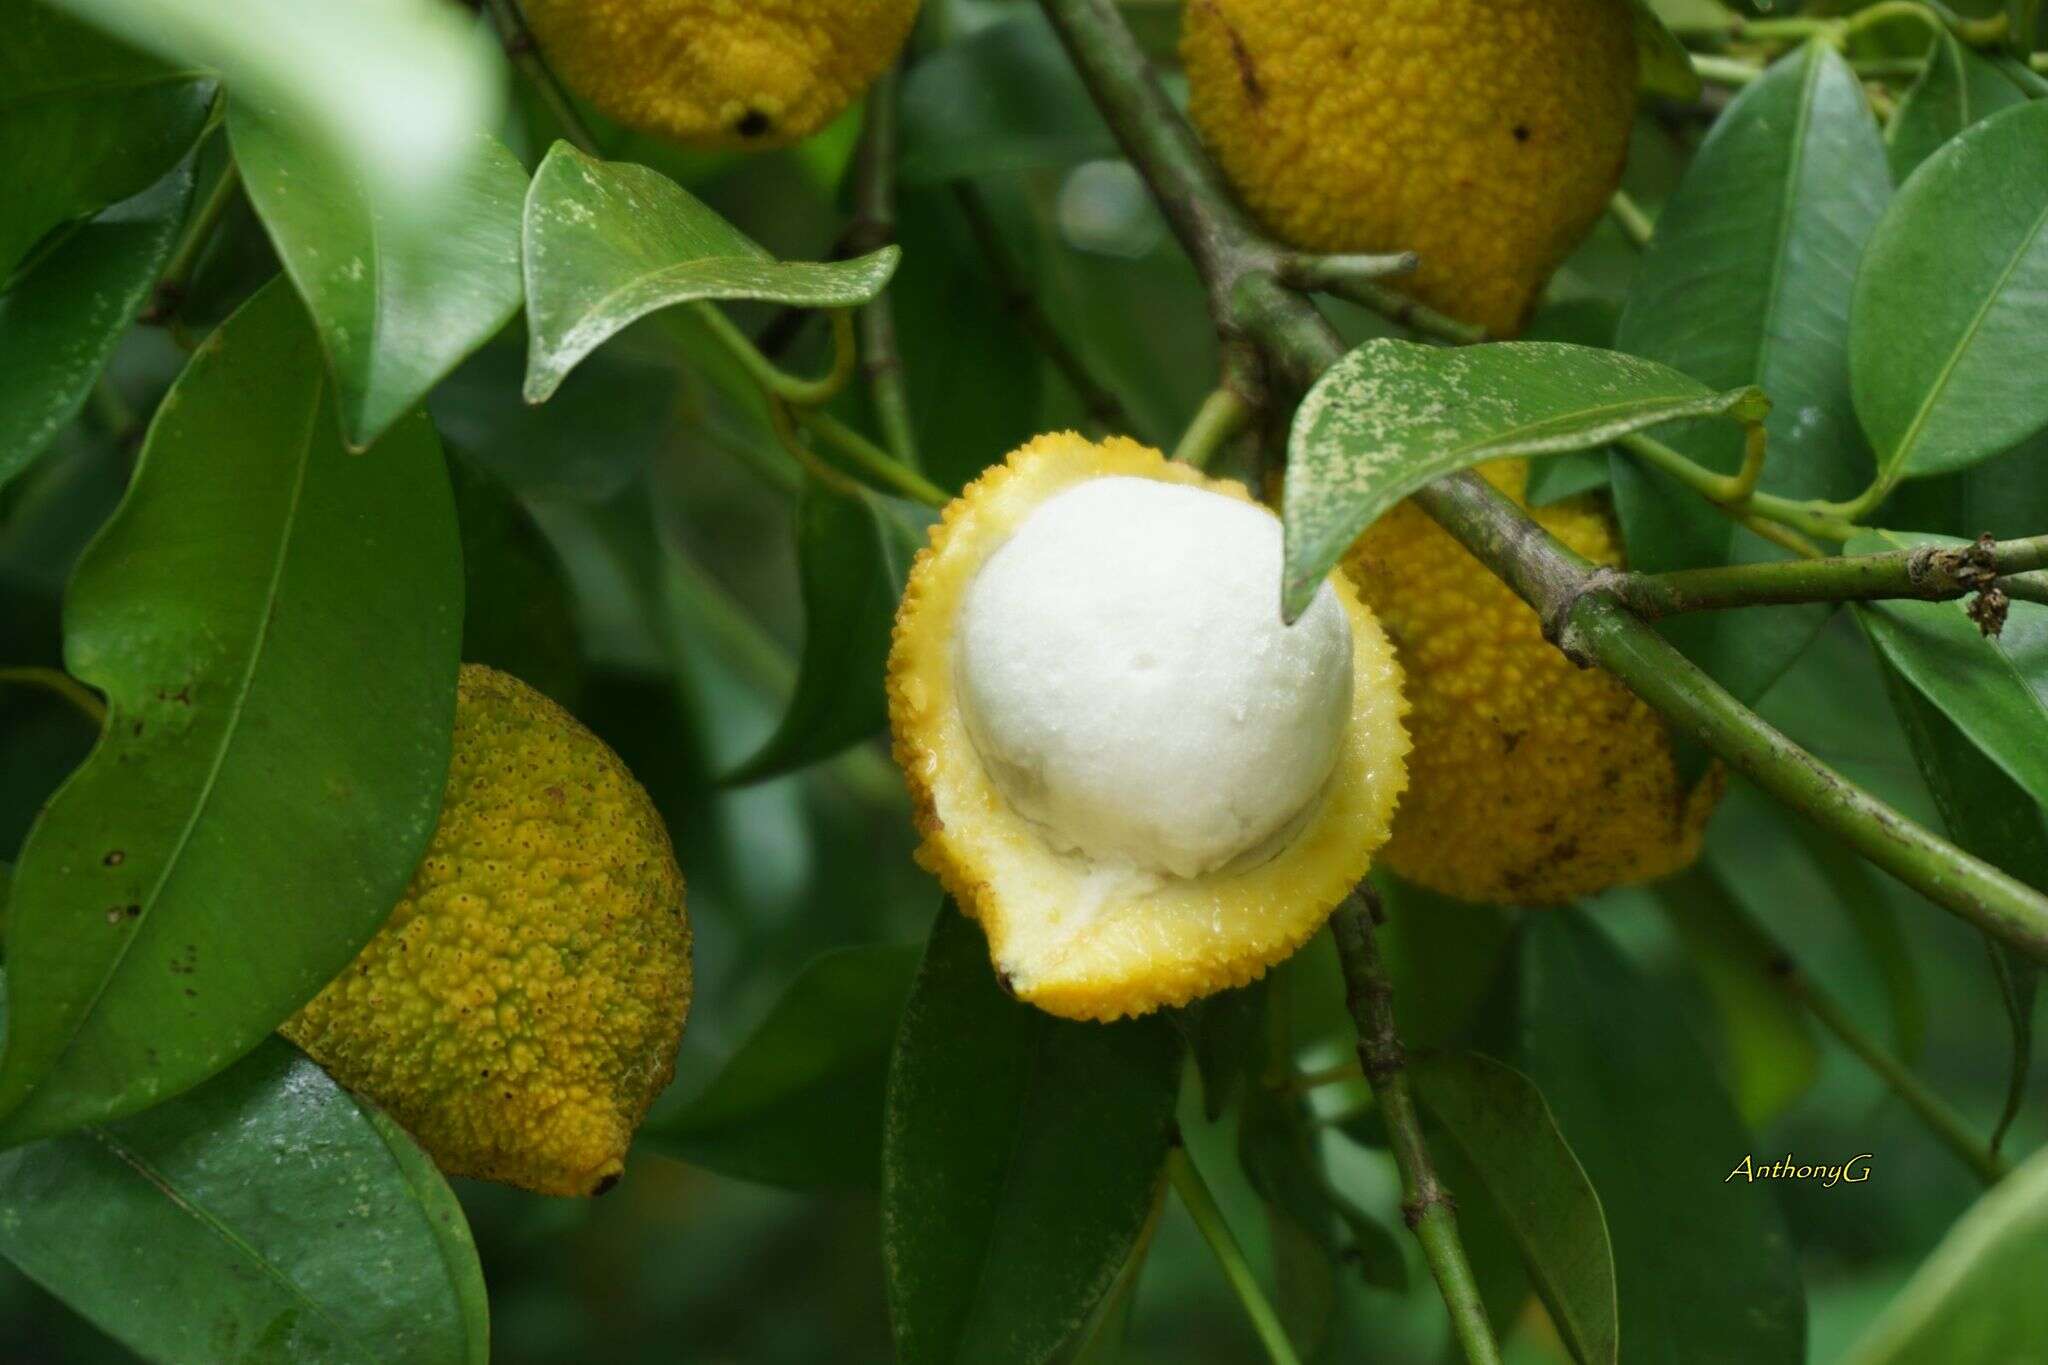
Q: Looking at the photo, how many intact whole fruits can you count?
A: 4